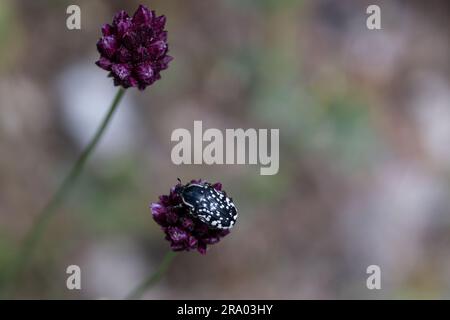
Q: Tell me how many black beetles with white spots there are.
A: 1